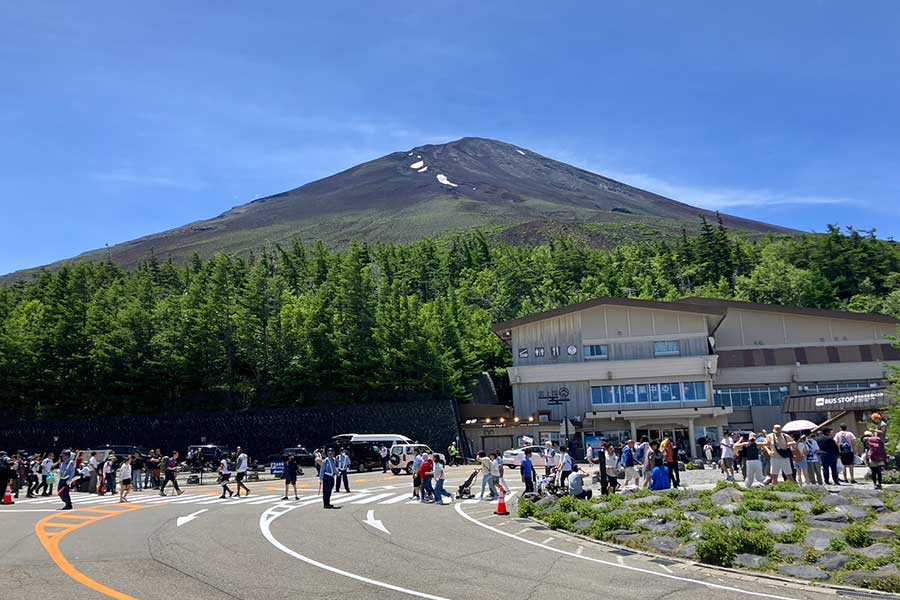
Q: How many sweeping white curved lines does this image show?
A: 2